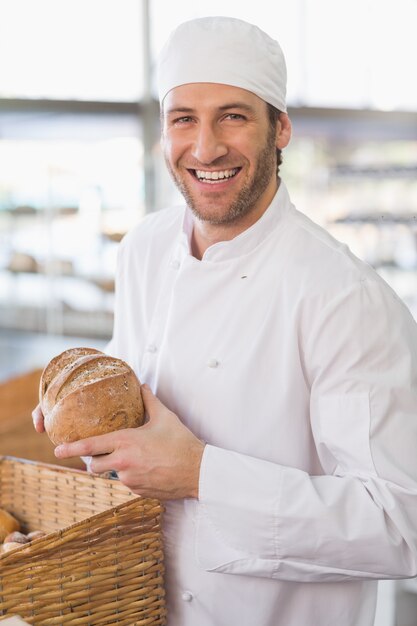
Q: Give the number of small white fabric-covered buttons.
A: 4